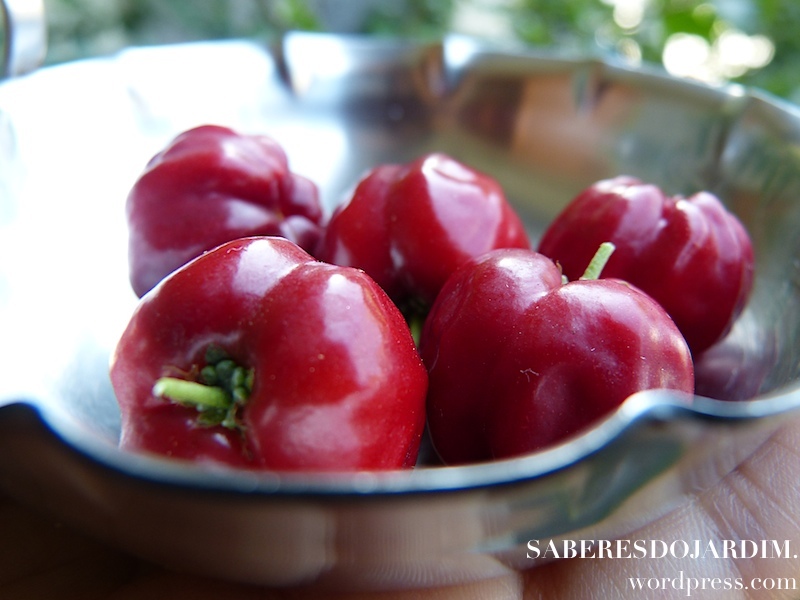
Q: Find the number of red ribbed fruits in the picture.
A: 5